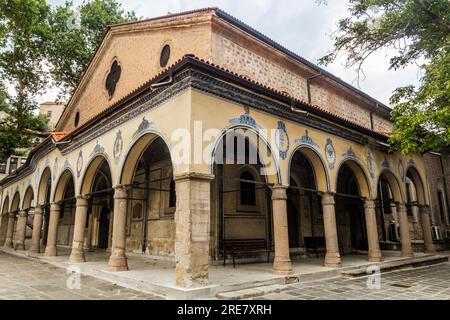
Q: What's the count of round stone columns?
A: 11